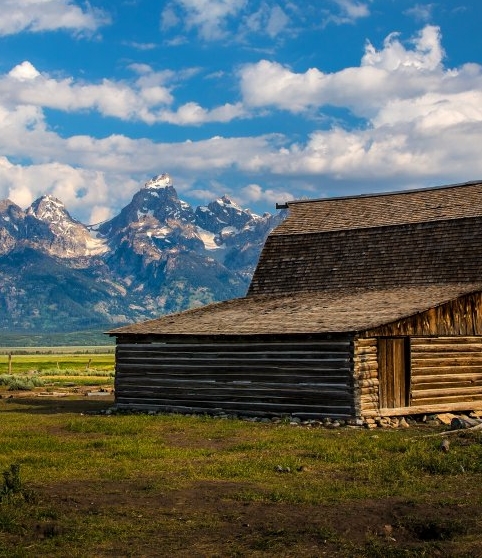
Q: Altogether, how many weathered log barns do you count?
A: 1